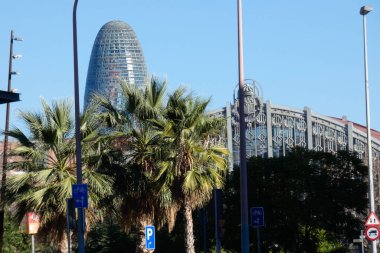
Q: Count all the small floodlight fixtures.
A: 4